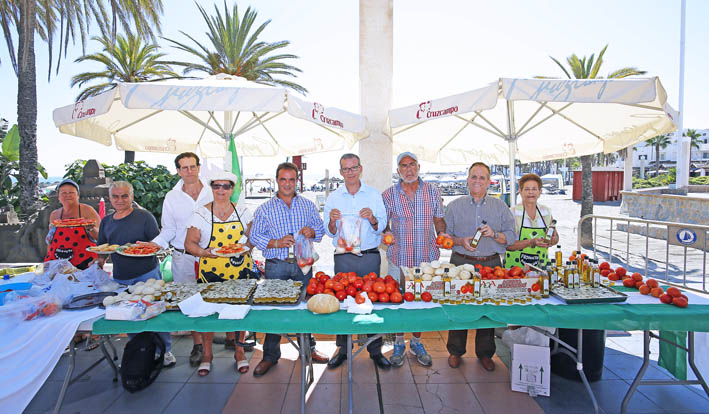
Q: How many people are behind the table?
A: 9